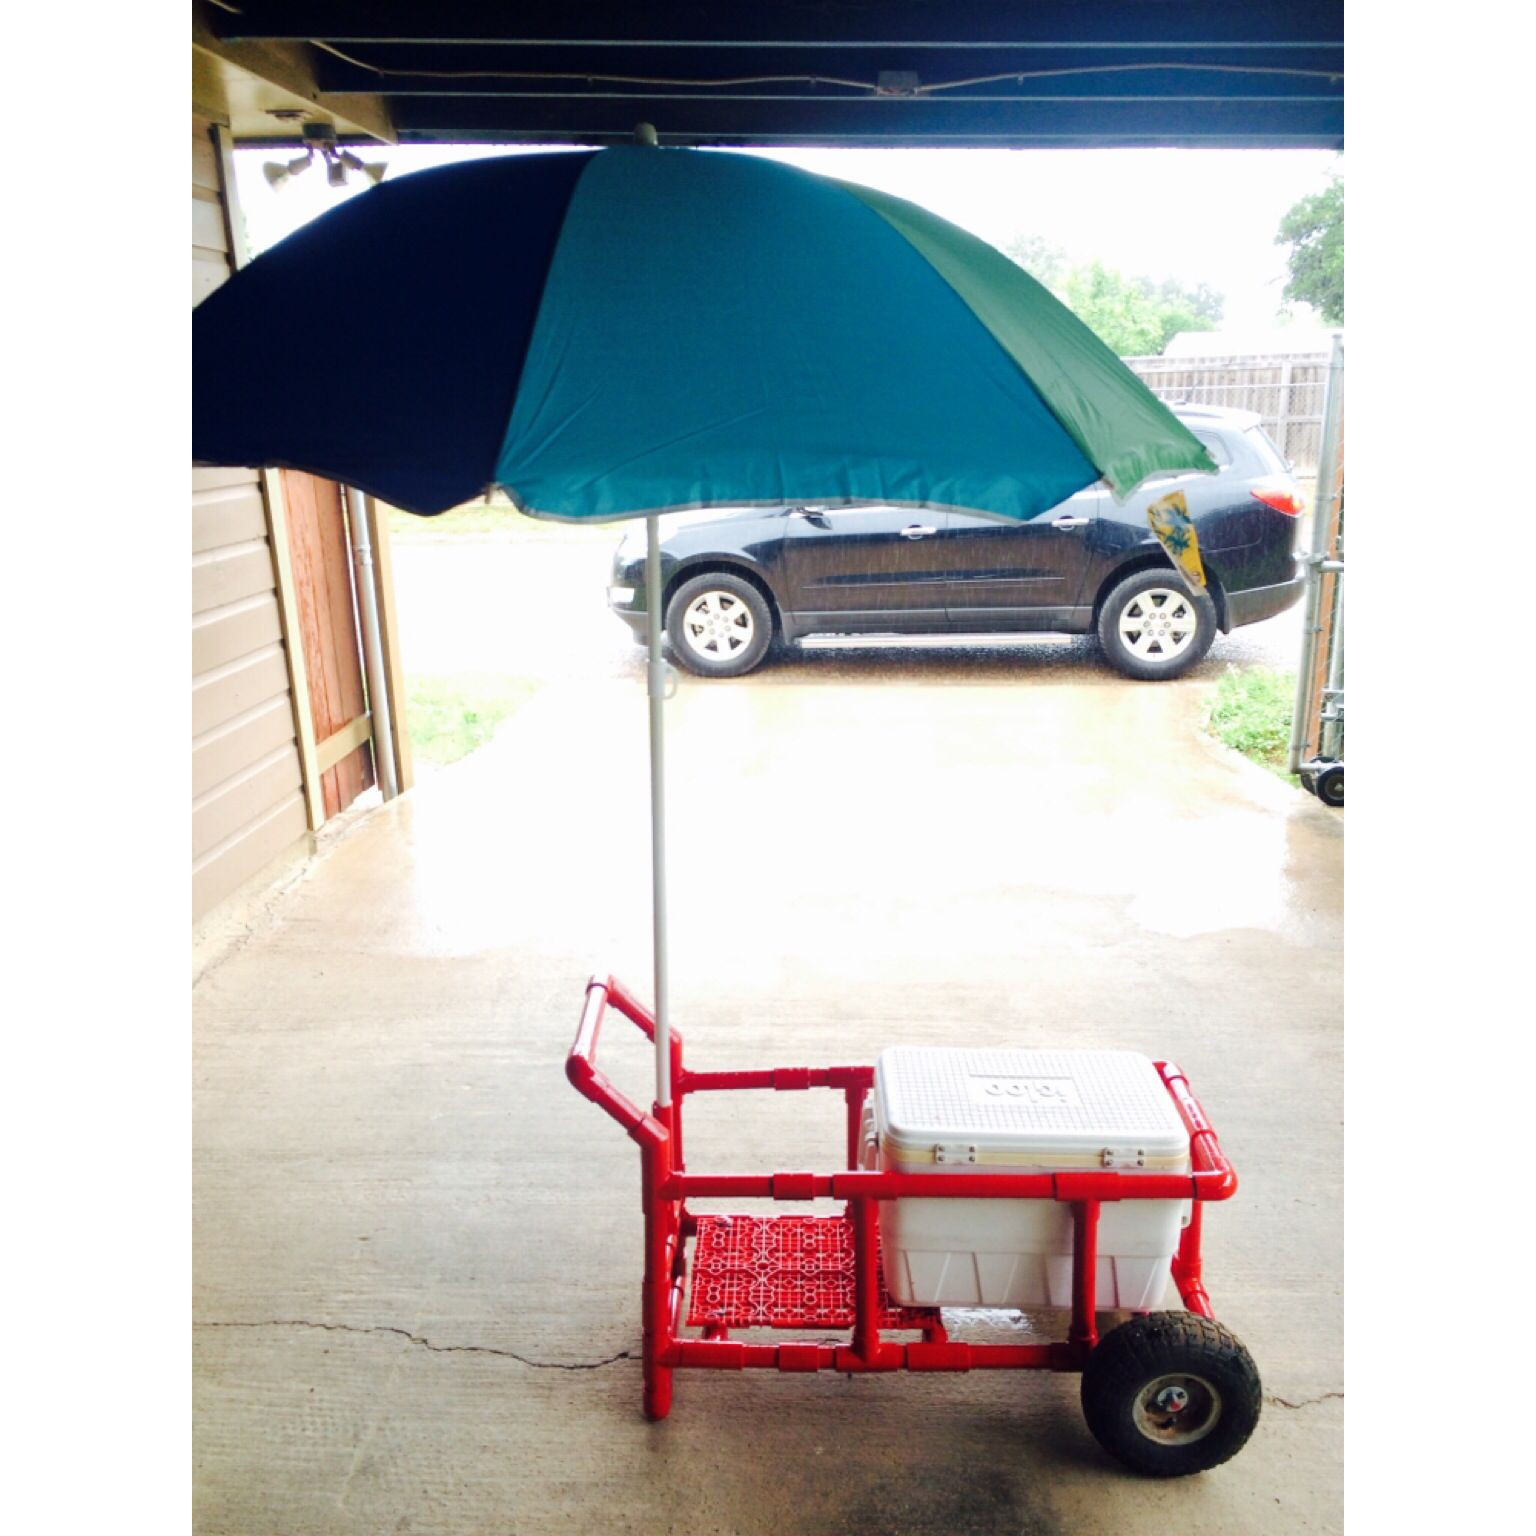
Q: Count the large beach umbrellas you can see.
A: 1